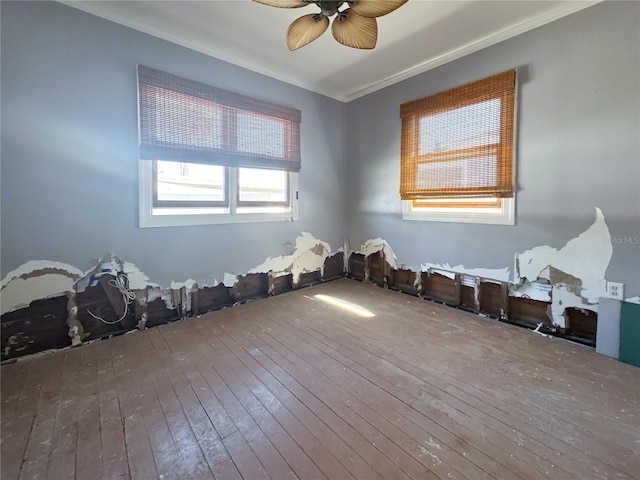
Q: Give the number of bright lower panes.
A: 2